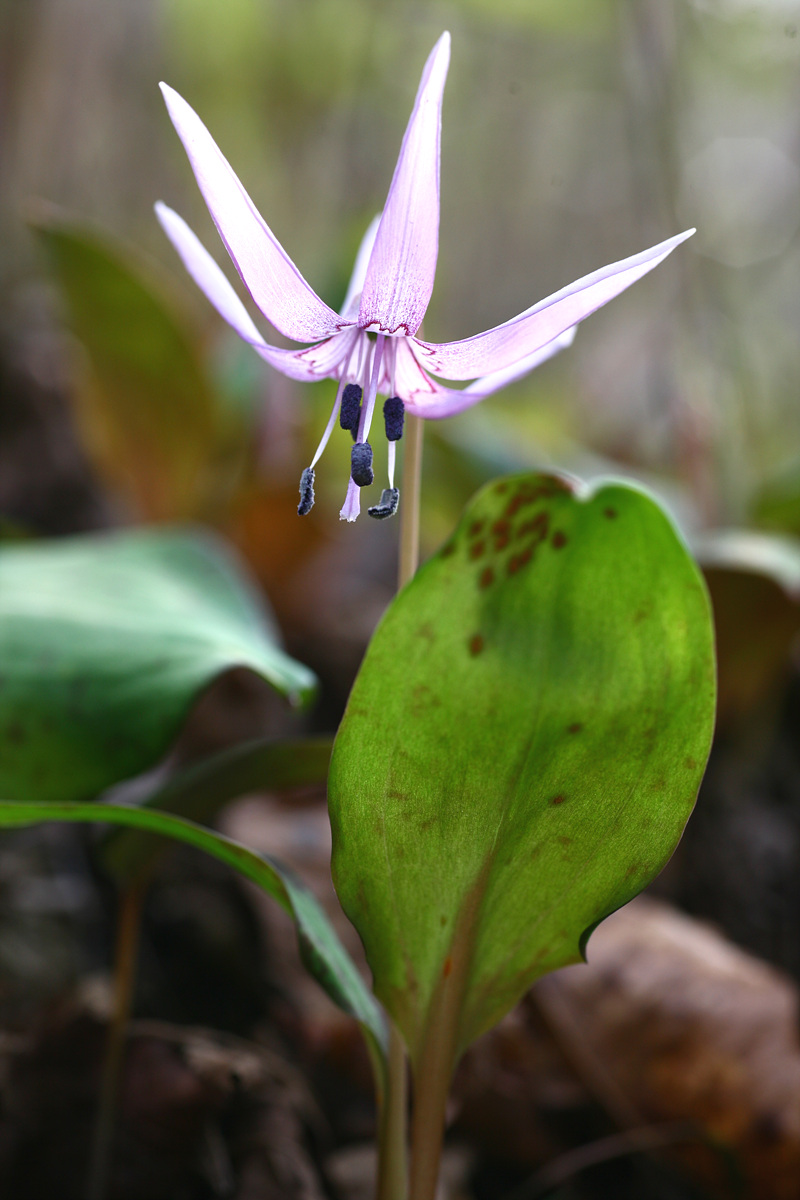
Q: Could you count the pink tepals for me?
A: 6